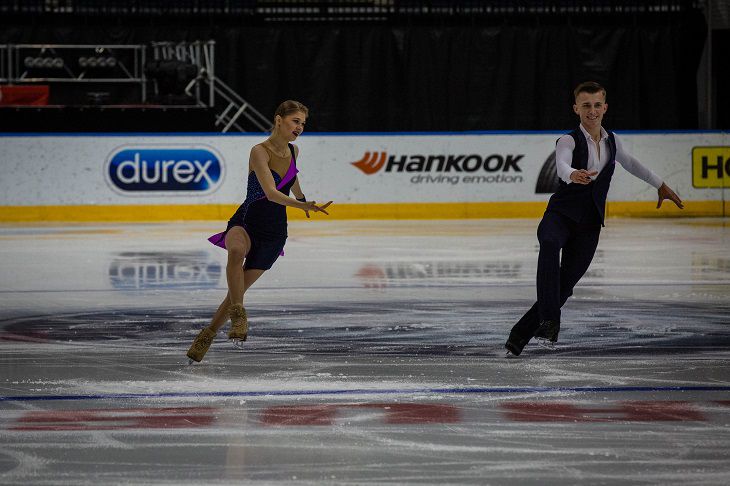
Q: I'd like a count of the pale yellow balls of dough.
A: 0